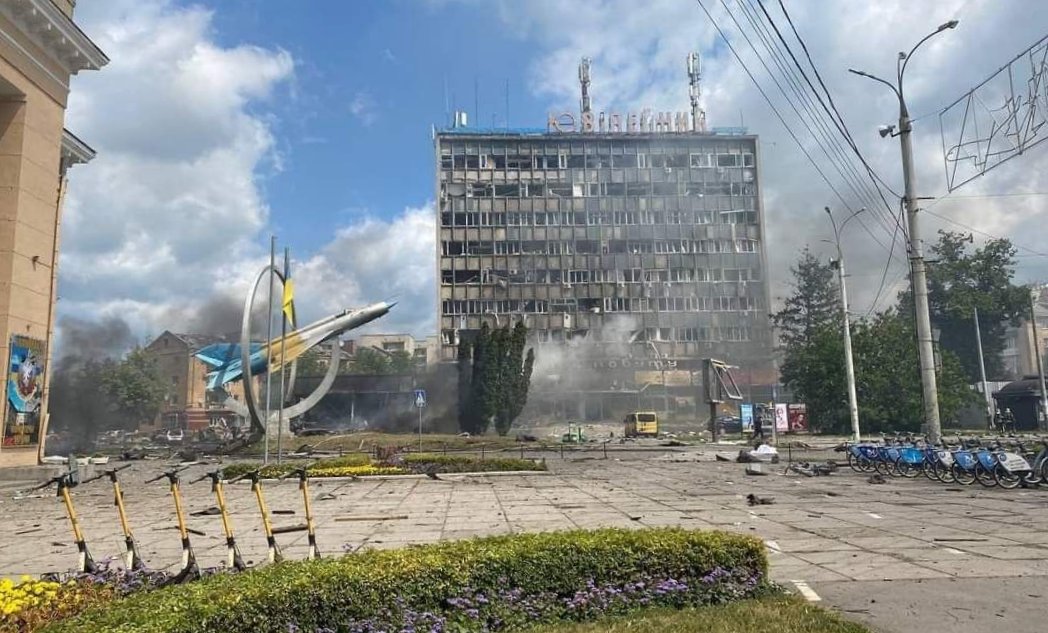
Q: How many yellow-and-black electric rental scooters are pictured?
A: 6